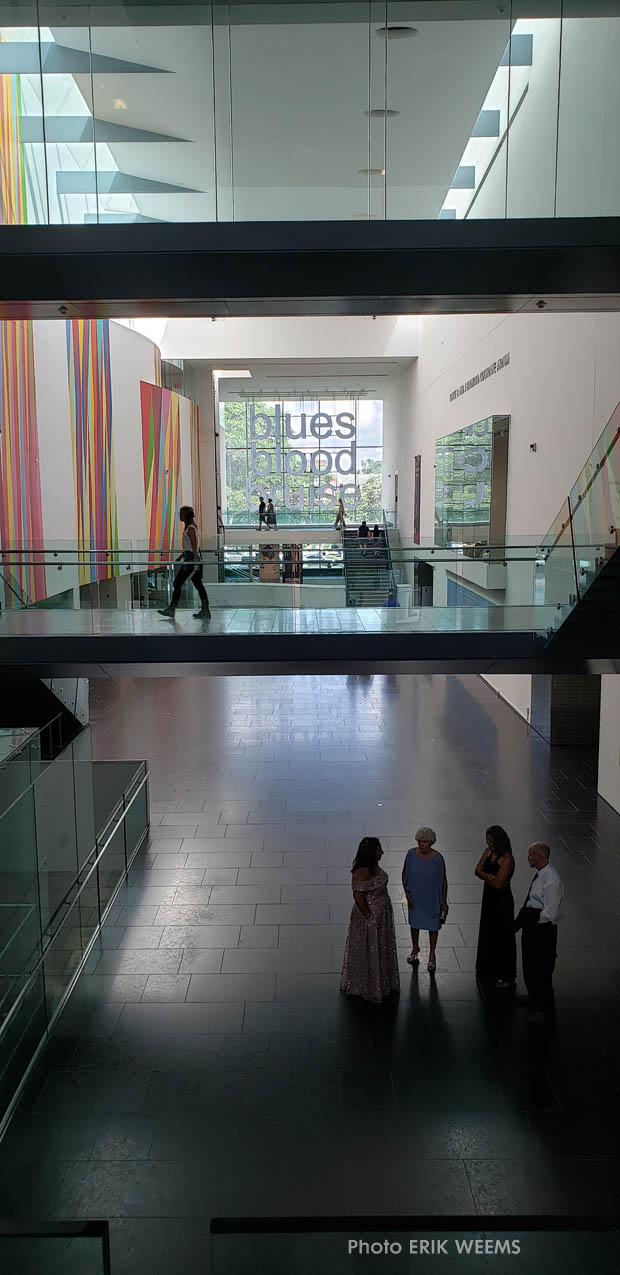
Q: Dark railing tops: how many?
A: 2